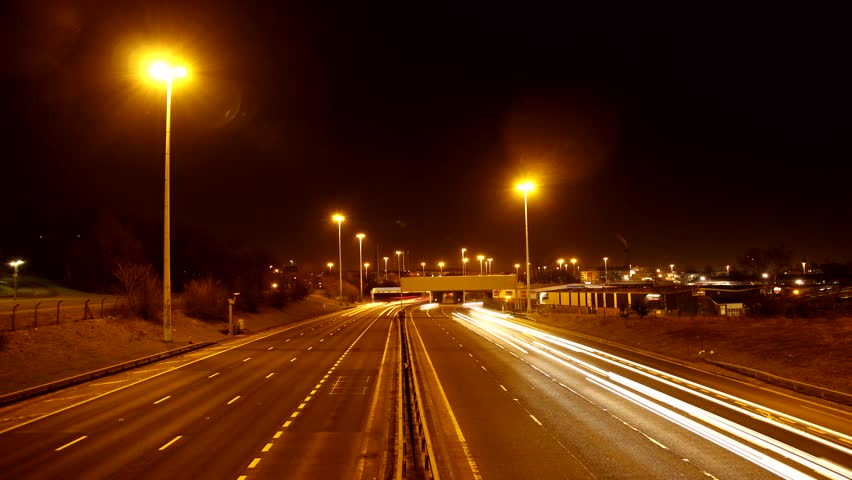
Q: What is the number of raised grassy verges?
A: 2